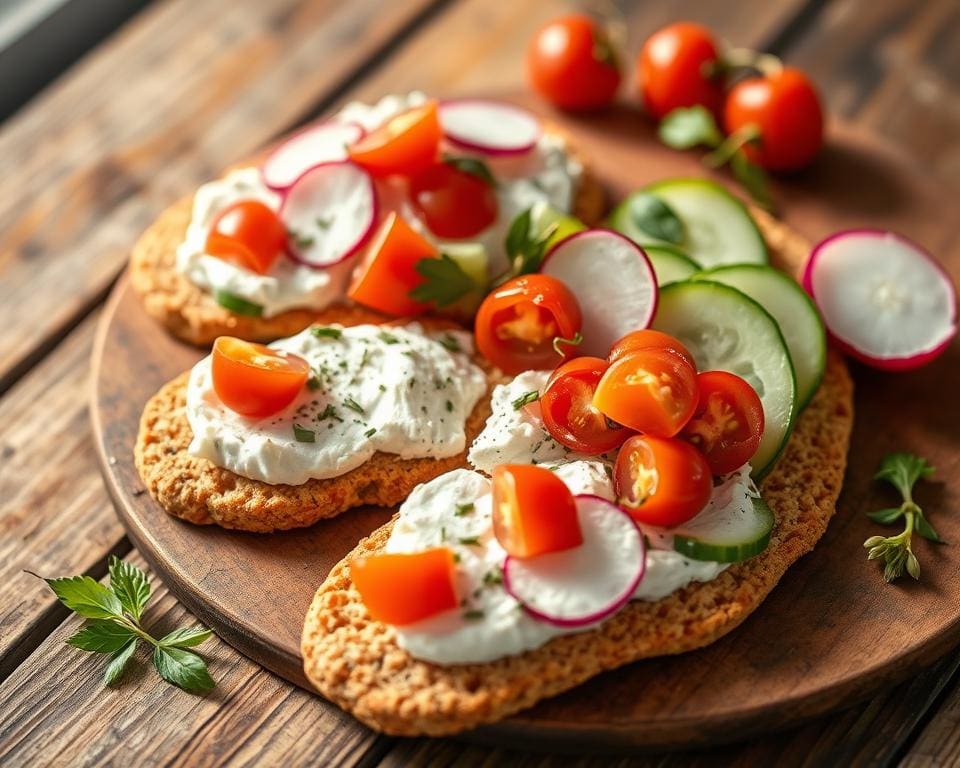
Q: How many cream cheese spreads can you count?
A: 3